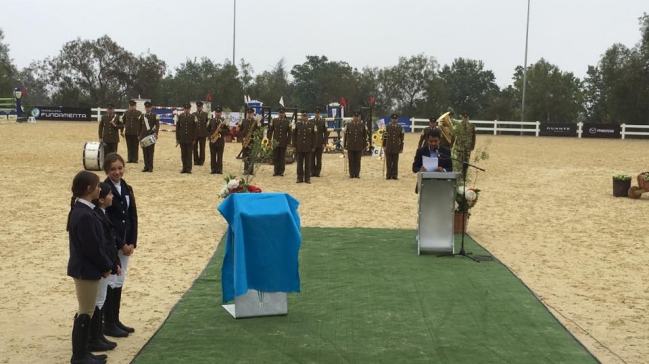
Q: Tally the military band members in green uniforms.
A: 14